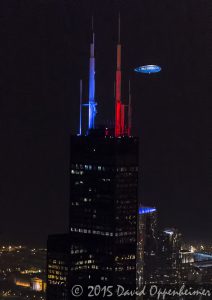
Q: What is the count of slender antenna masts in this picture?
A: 4